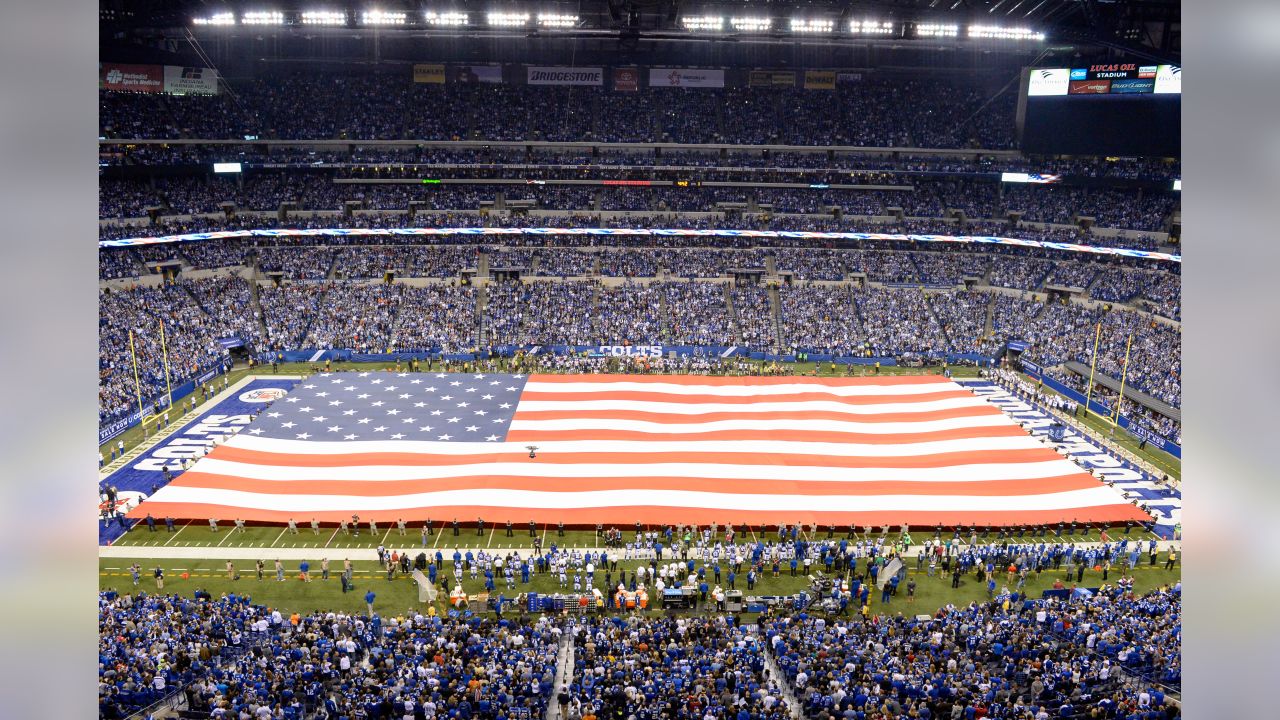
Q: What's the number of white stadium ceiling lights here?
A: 13